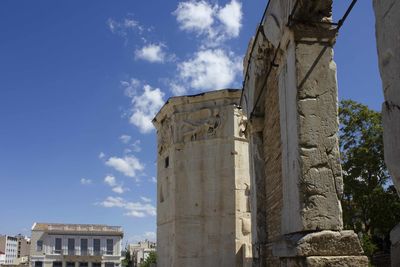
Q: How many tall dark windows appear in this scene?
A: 5